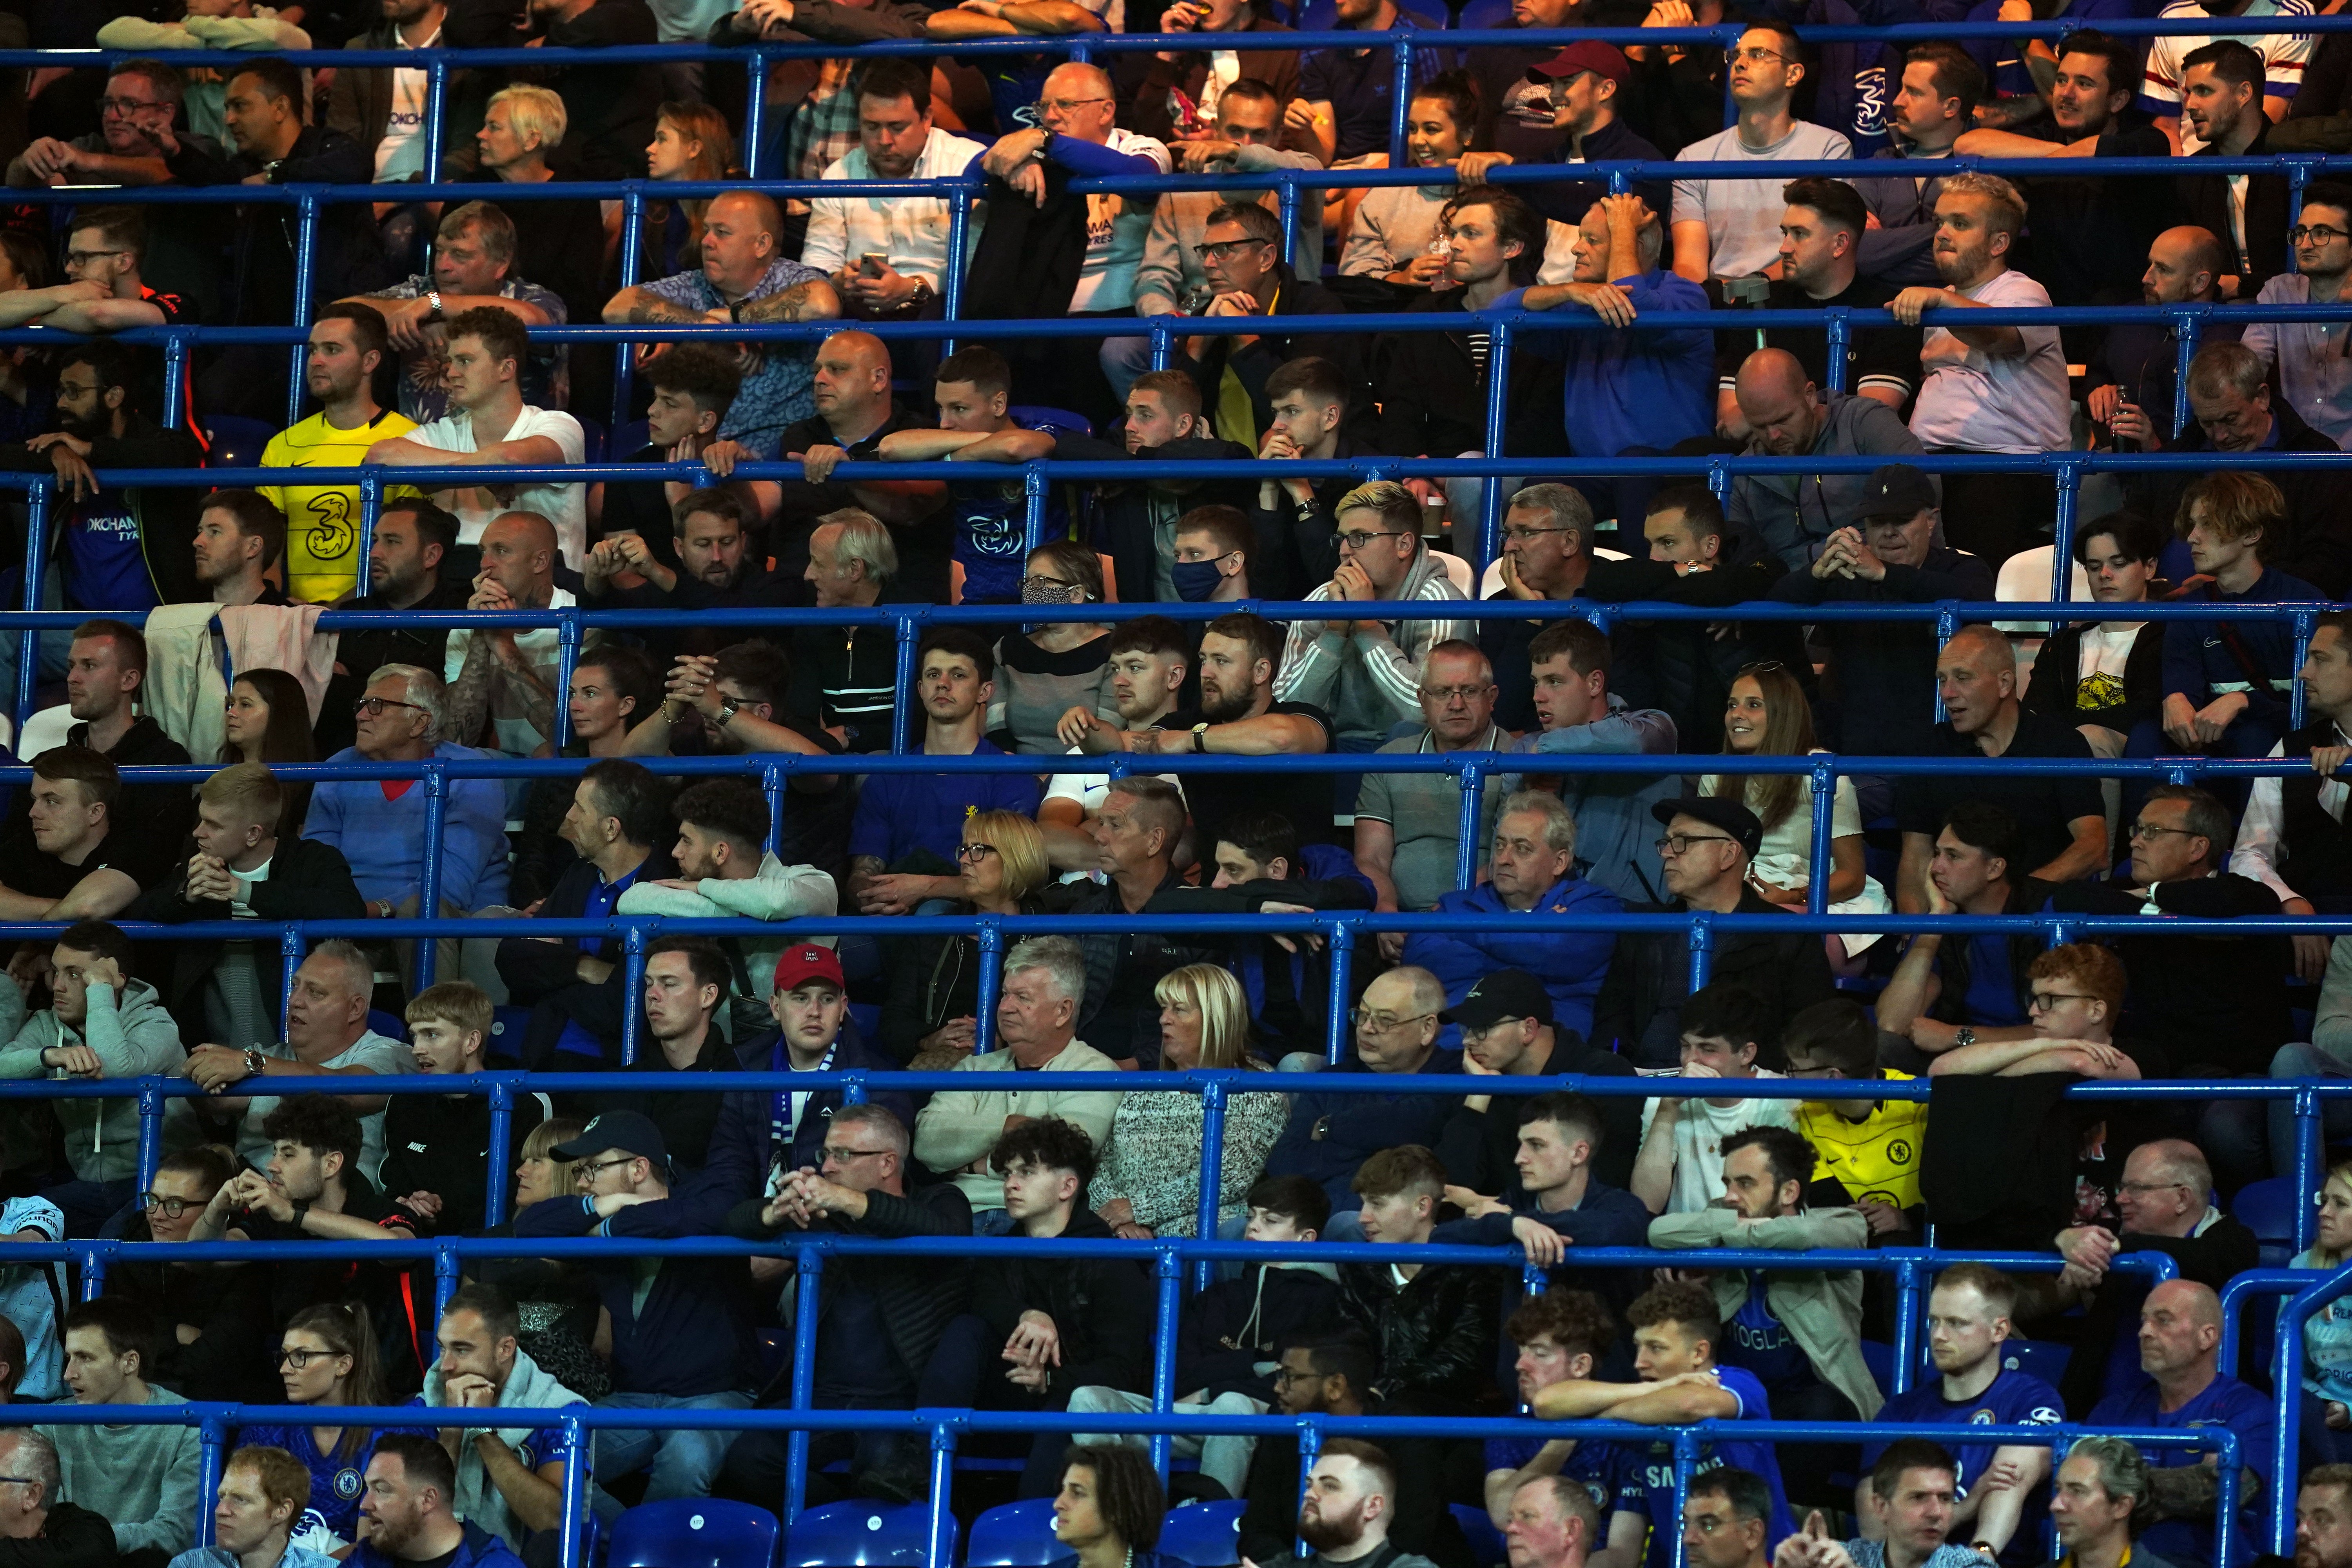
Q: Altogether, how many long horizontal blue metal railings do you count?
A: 10